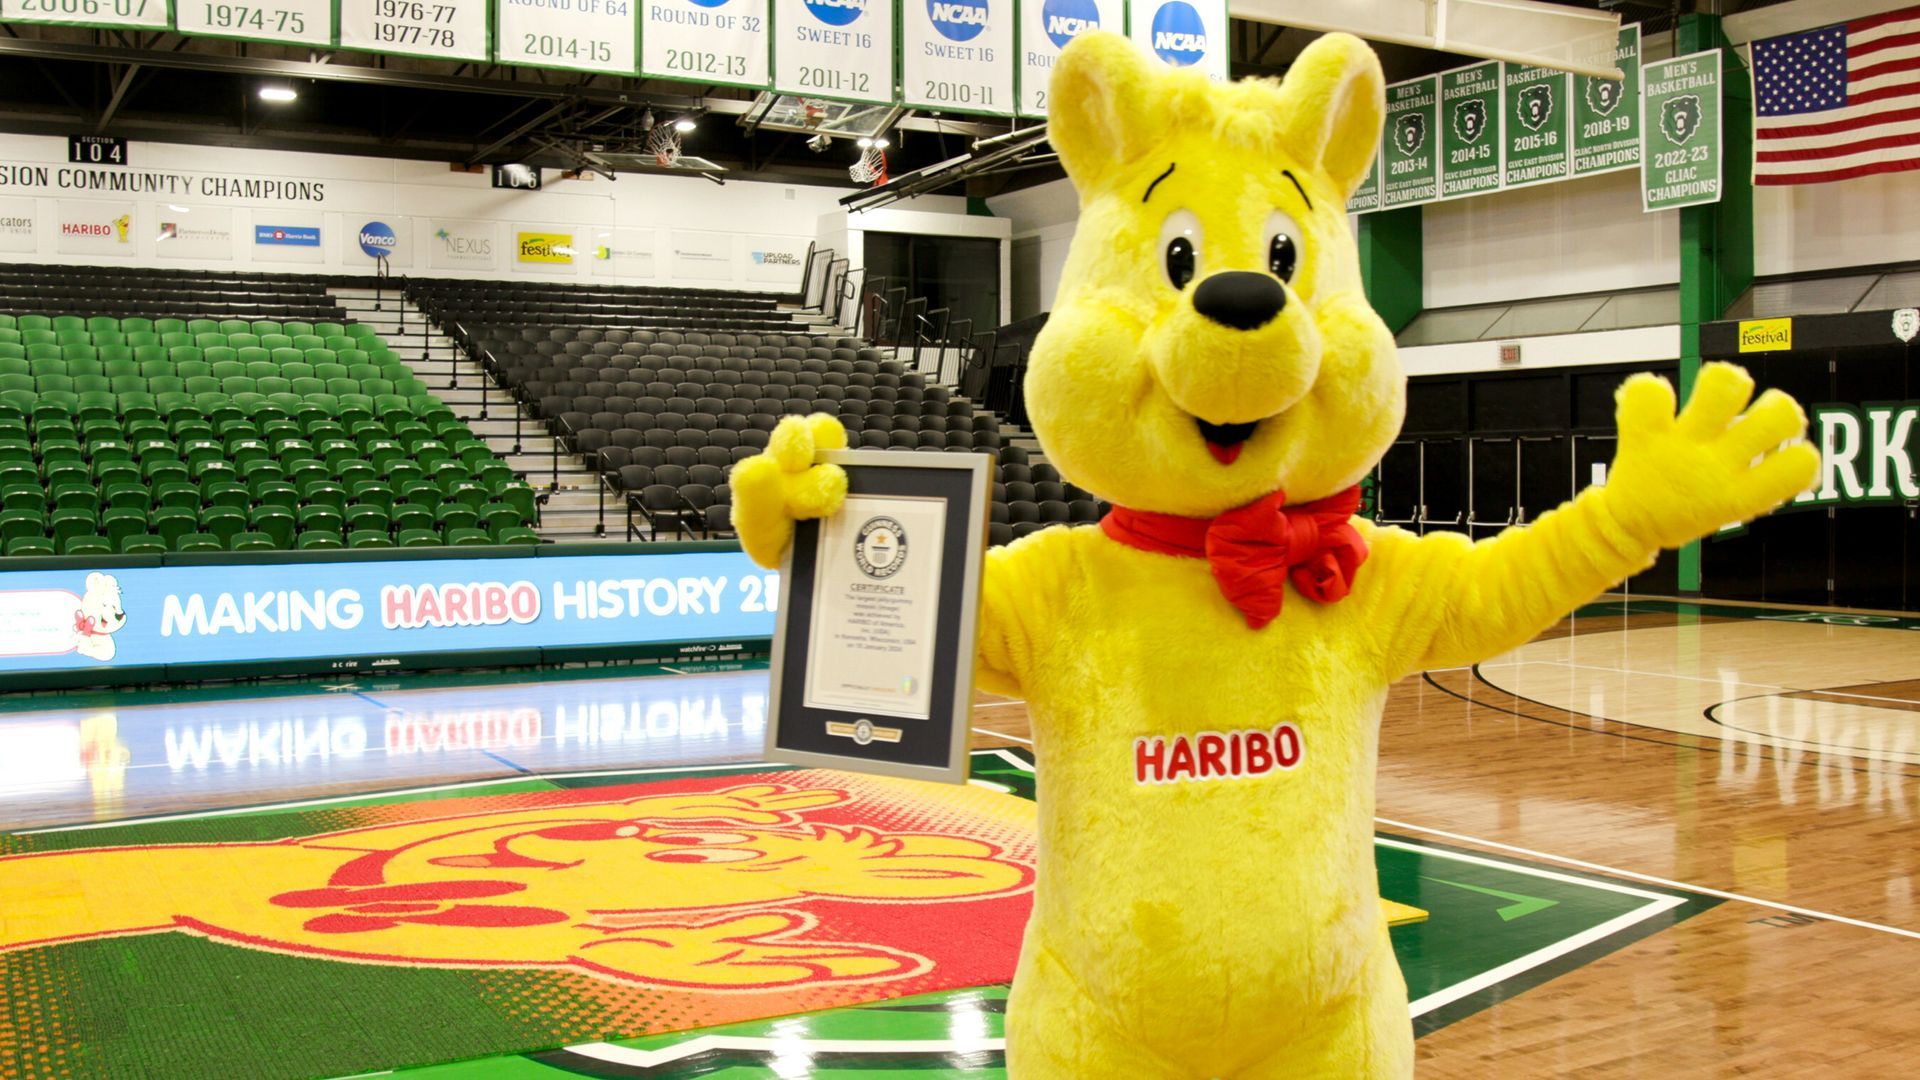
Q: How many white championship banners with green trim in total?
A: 9